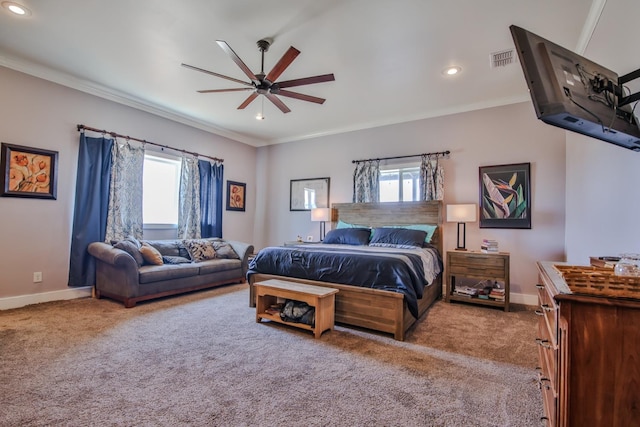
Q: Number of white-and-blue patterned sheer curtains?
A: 4